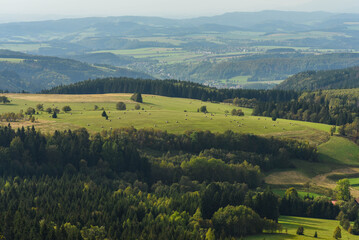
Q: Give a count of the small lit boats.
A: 0